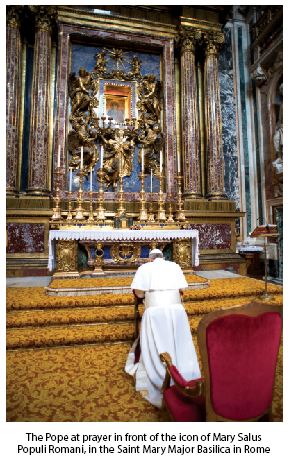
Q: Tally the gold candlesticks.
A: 10